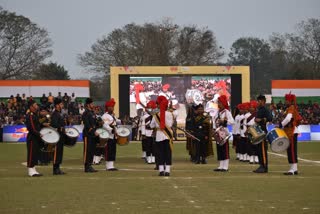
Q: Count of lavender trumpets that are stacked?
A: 0